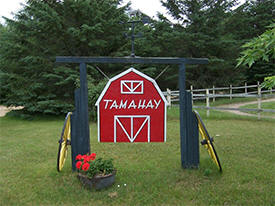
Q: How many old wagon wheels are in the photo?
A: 2